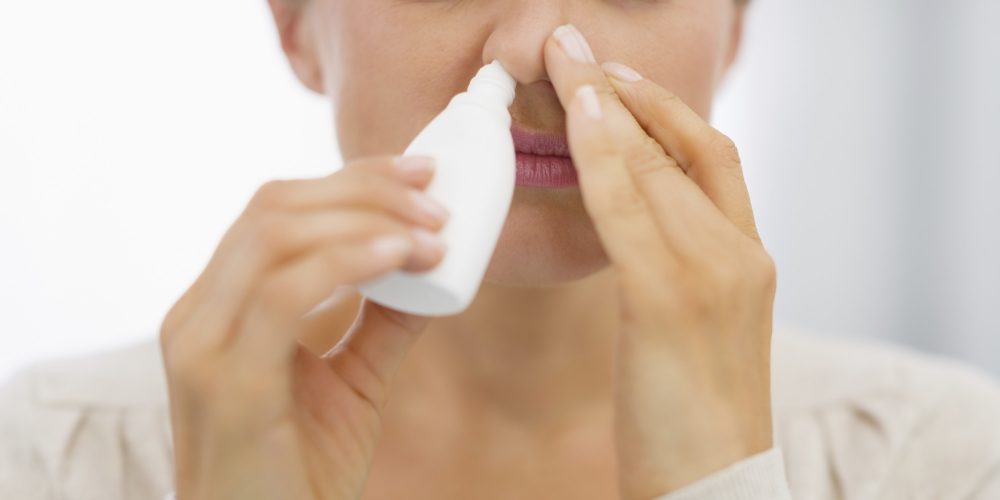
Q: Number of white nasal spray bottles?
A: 1